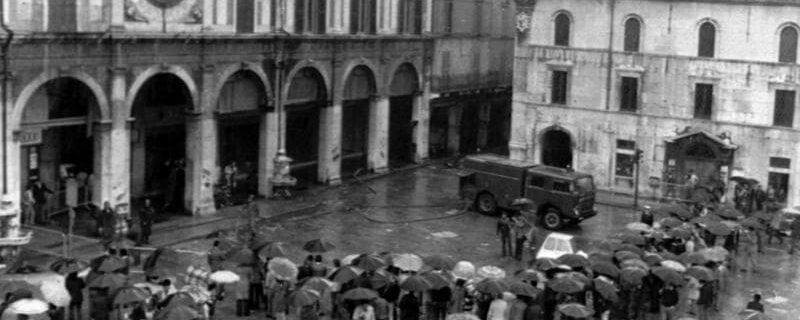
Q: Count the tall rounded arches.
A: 6